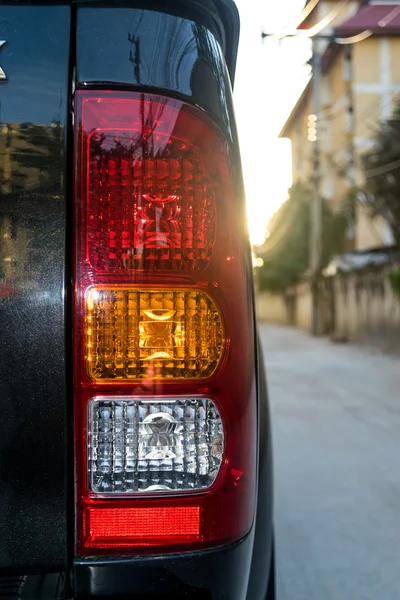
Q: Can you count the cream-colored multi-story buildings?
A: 1